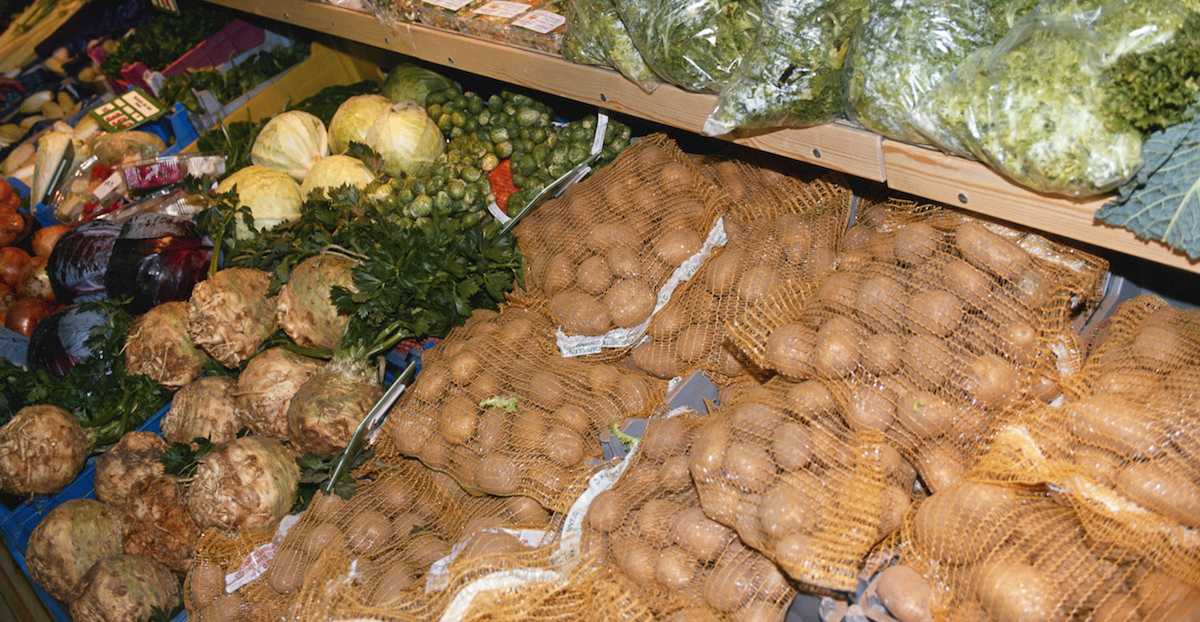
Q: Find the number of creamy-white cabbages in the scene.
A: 5